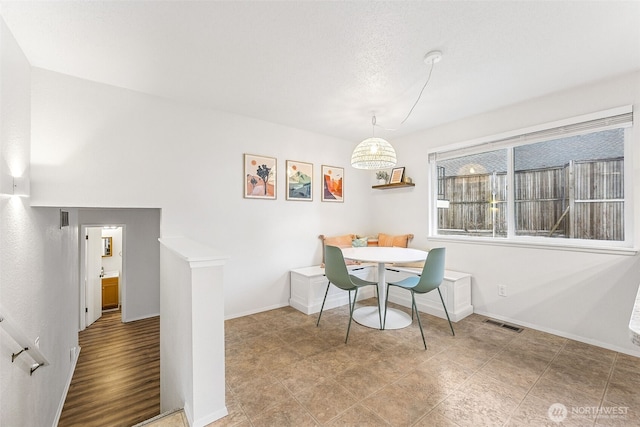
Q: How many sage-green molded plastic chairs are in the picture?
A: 2